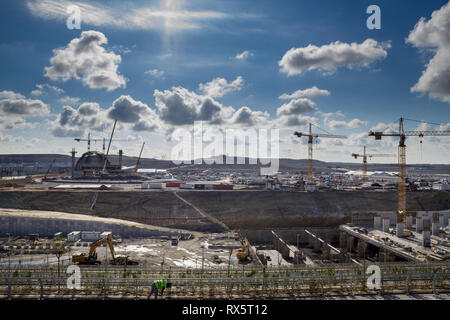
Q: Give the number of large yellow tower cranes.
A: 3